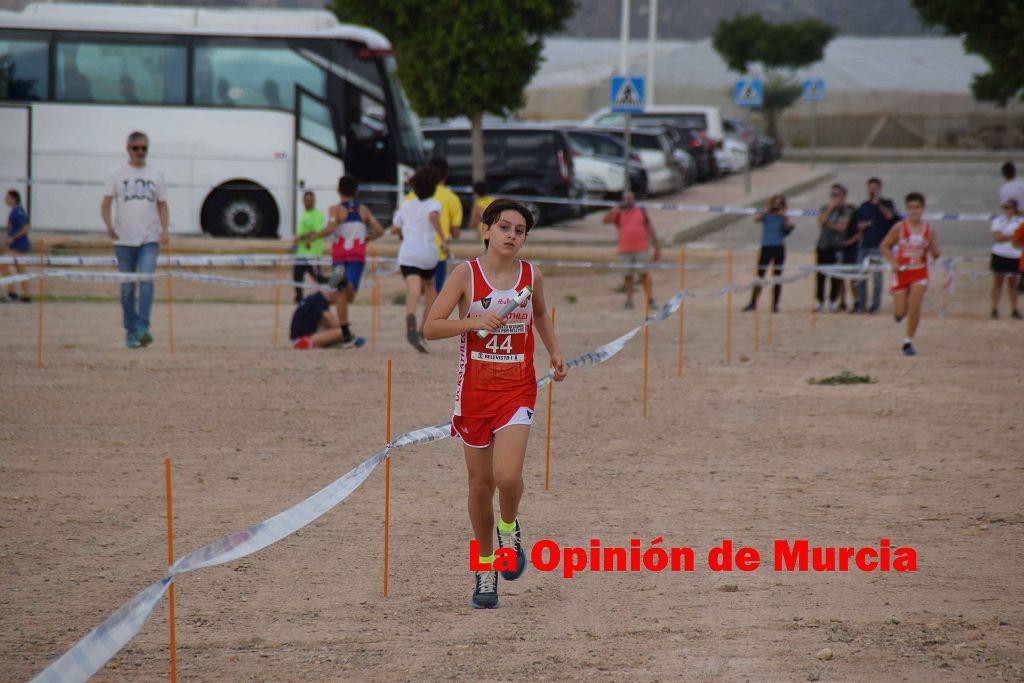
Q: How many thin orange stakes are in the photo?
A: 14